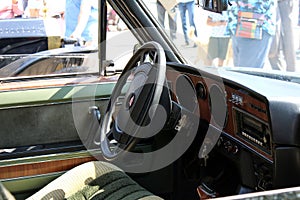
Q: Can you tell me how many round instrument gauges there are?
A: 3